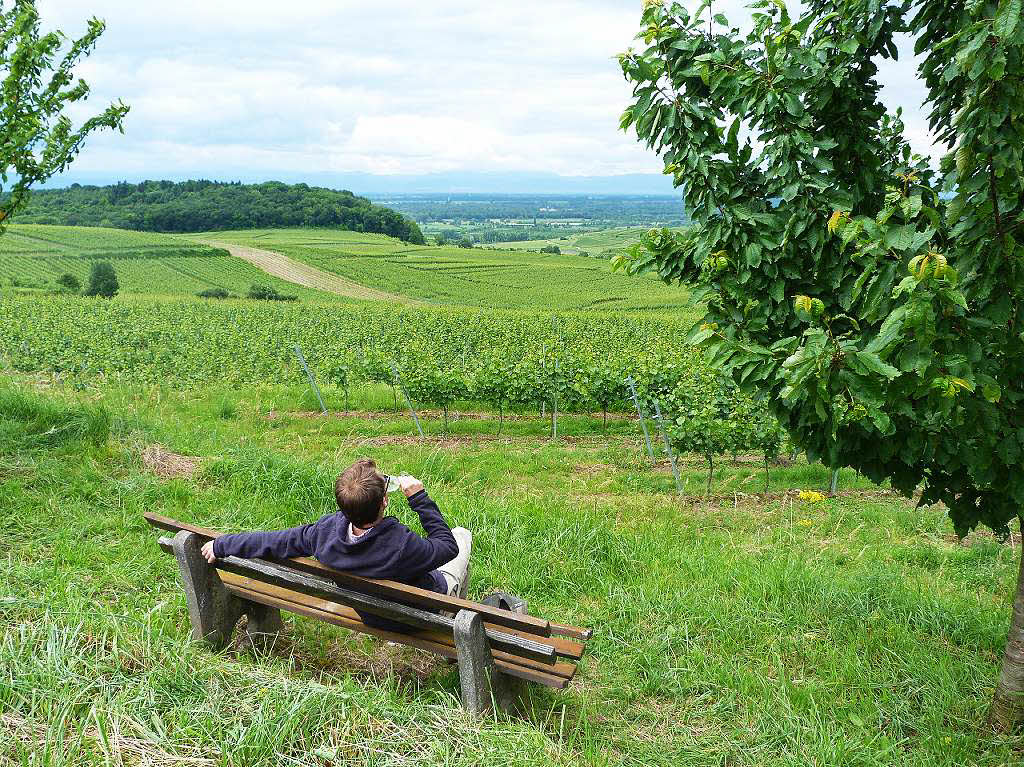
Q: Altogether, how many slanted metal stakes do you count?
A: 4